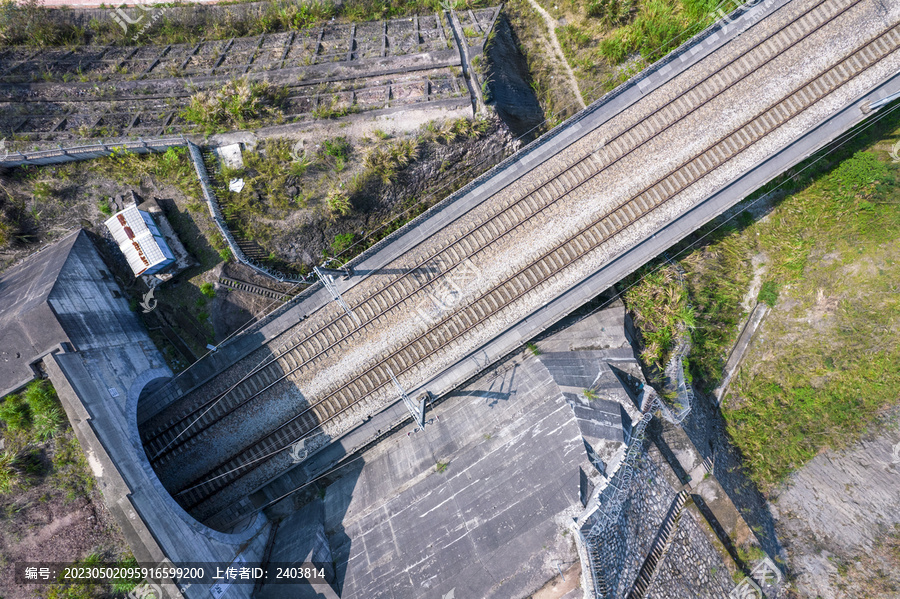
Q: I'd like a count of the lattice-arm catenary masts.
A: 2